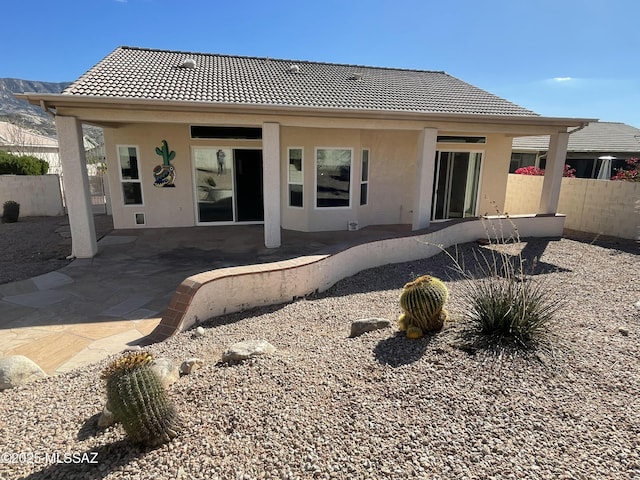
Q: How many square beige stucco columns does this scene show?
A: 4